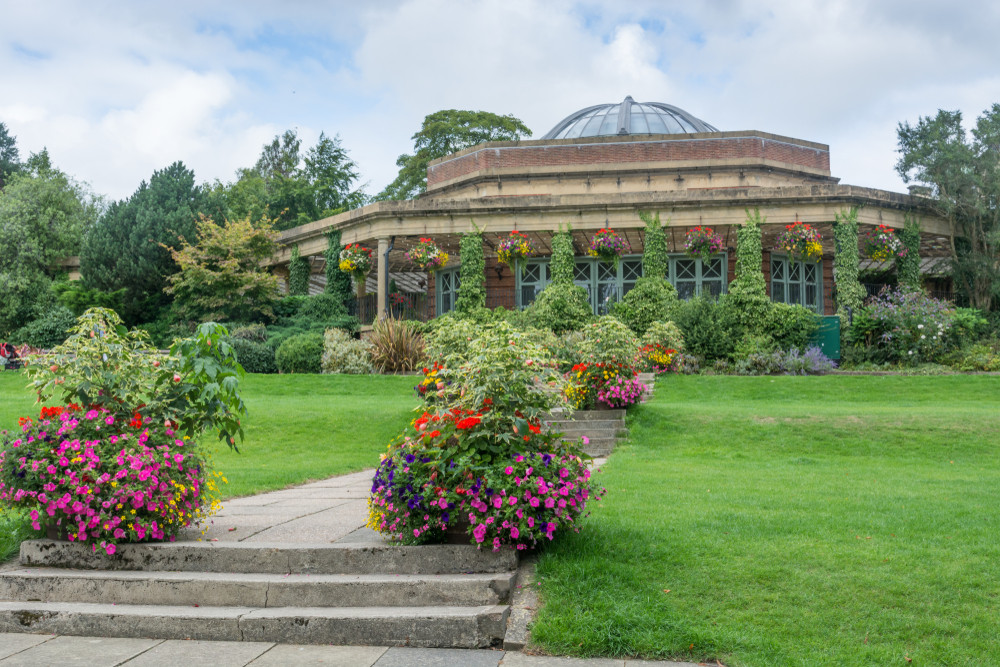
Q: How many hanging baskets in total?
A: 7